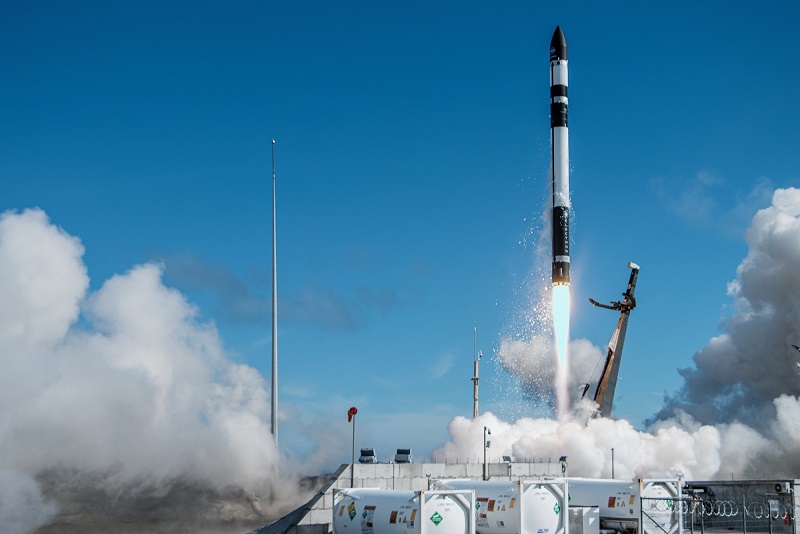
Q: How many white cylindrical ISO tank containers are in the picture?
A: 3